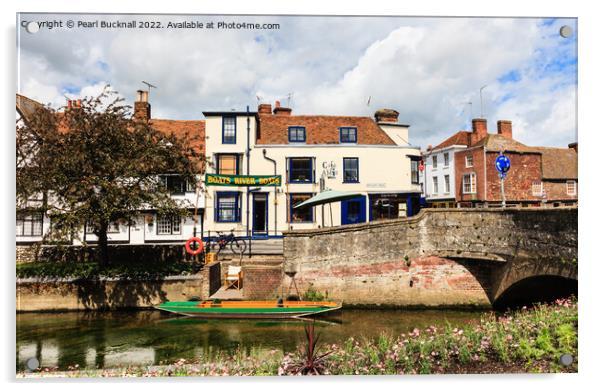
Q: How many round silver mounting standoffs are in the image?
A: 4